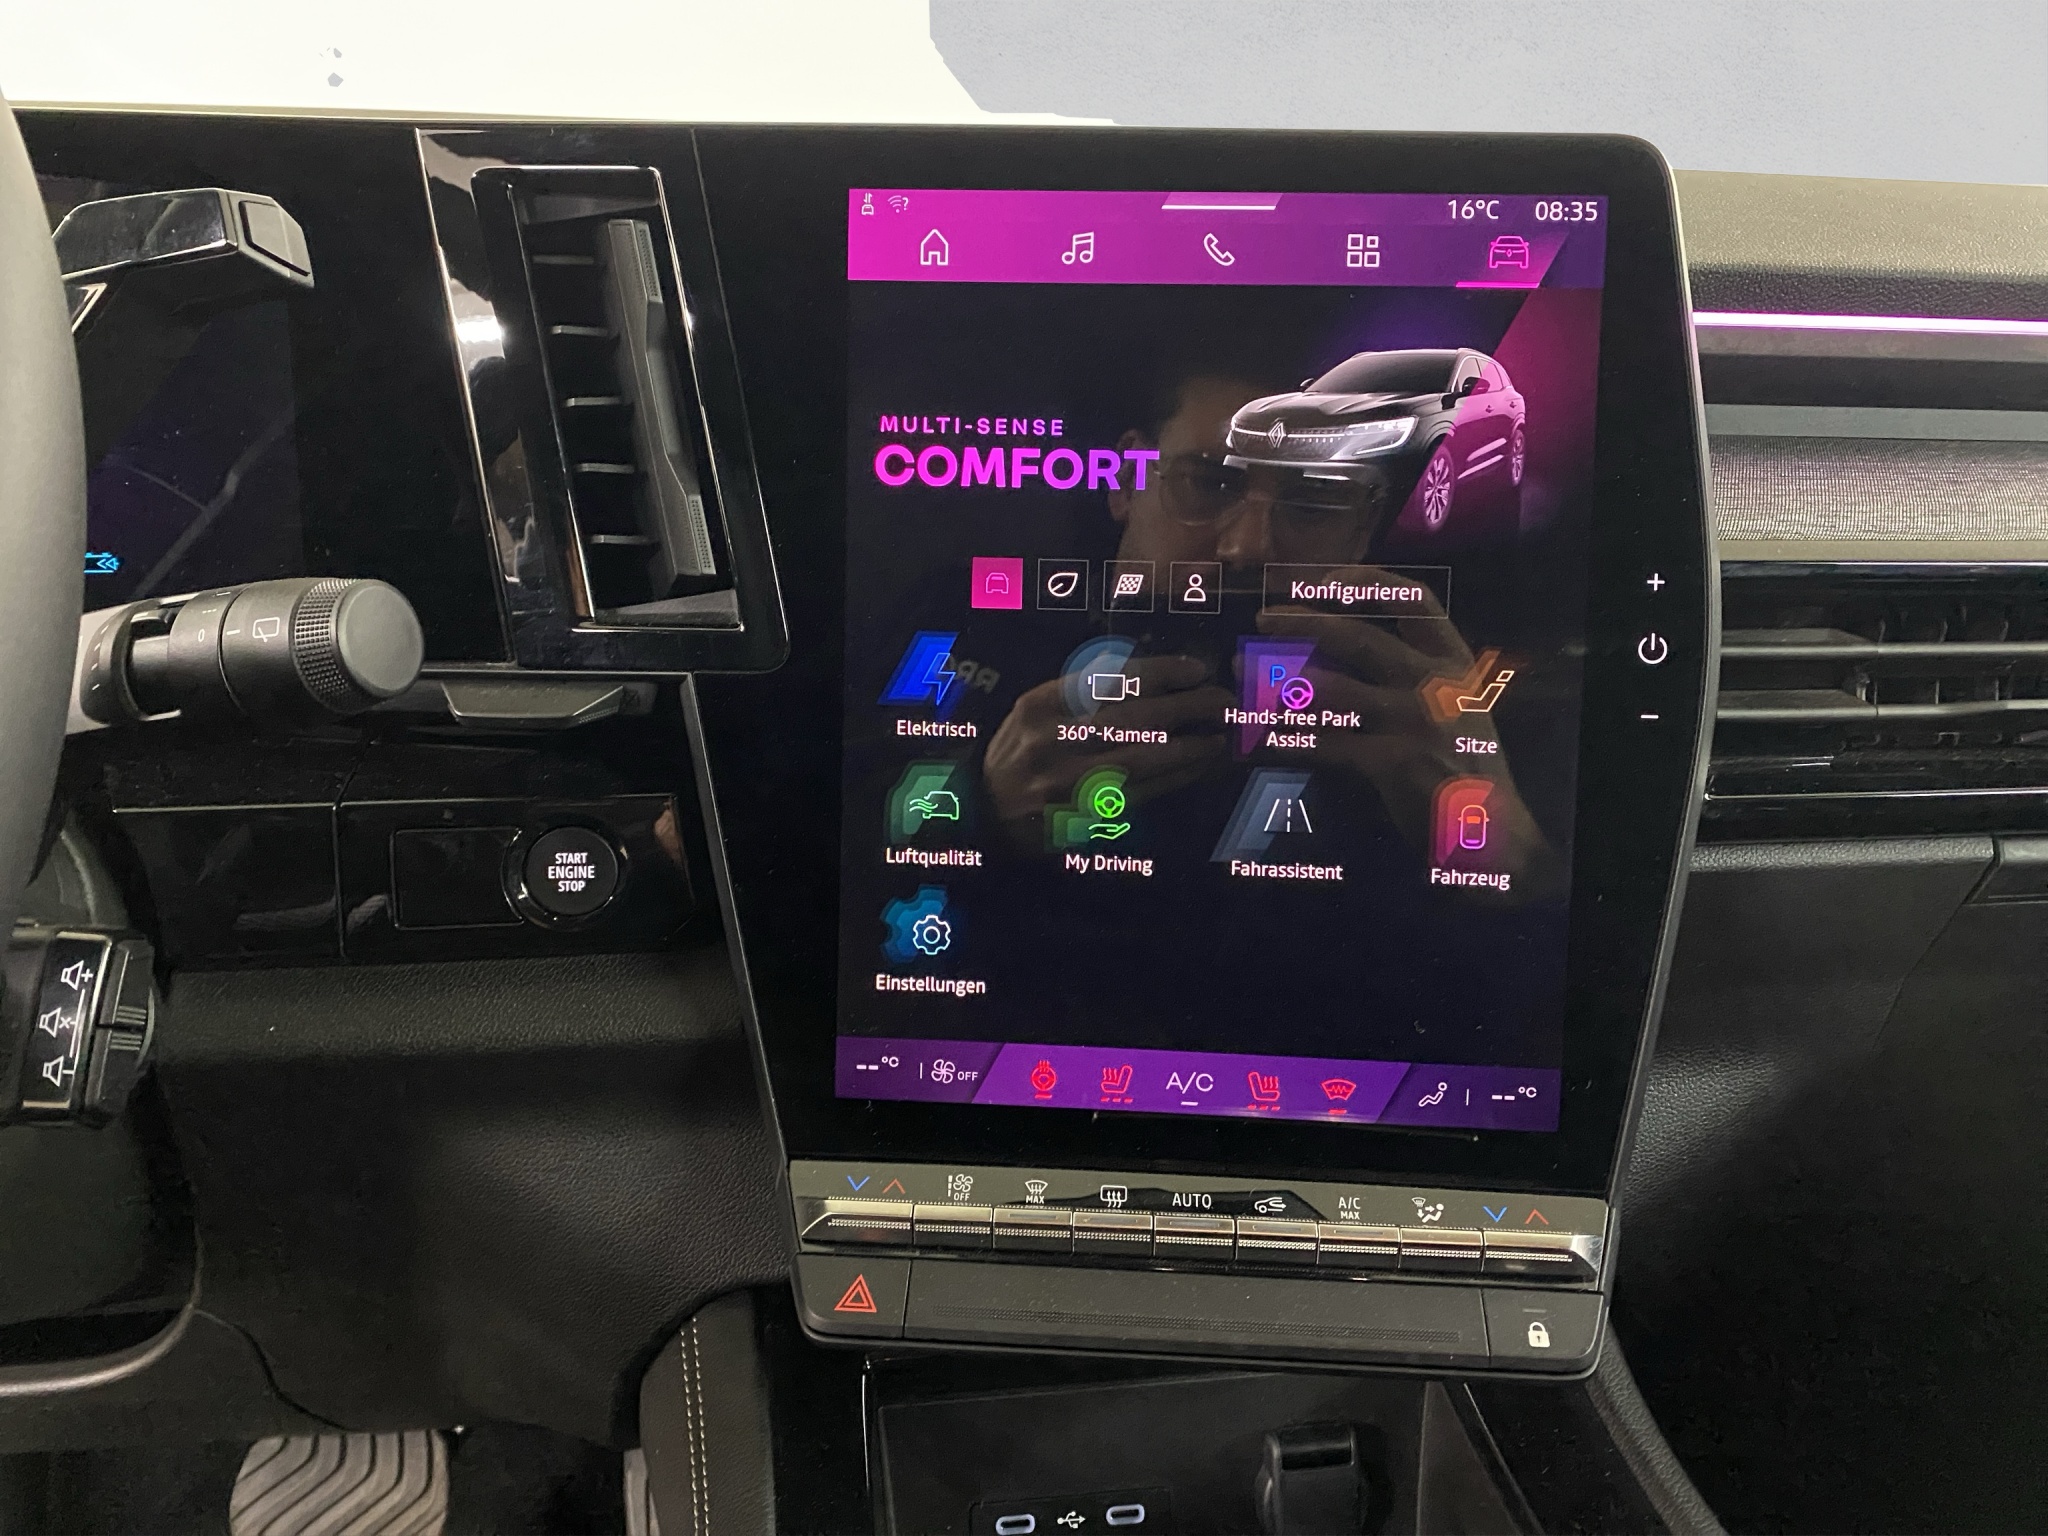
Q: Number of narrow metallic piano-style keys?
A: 9